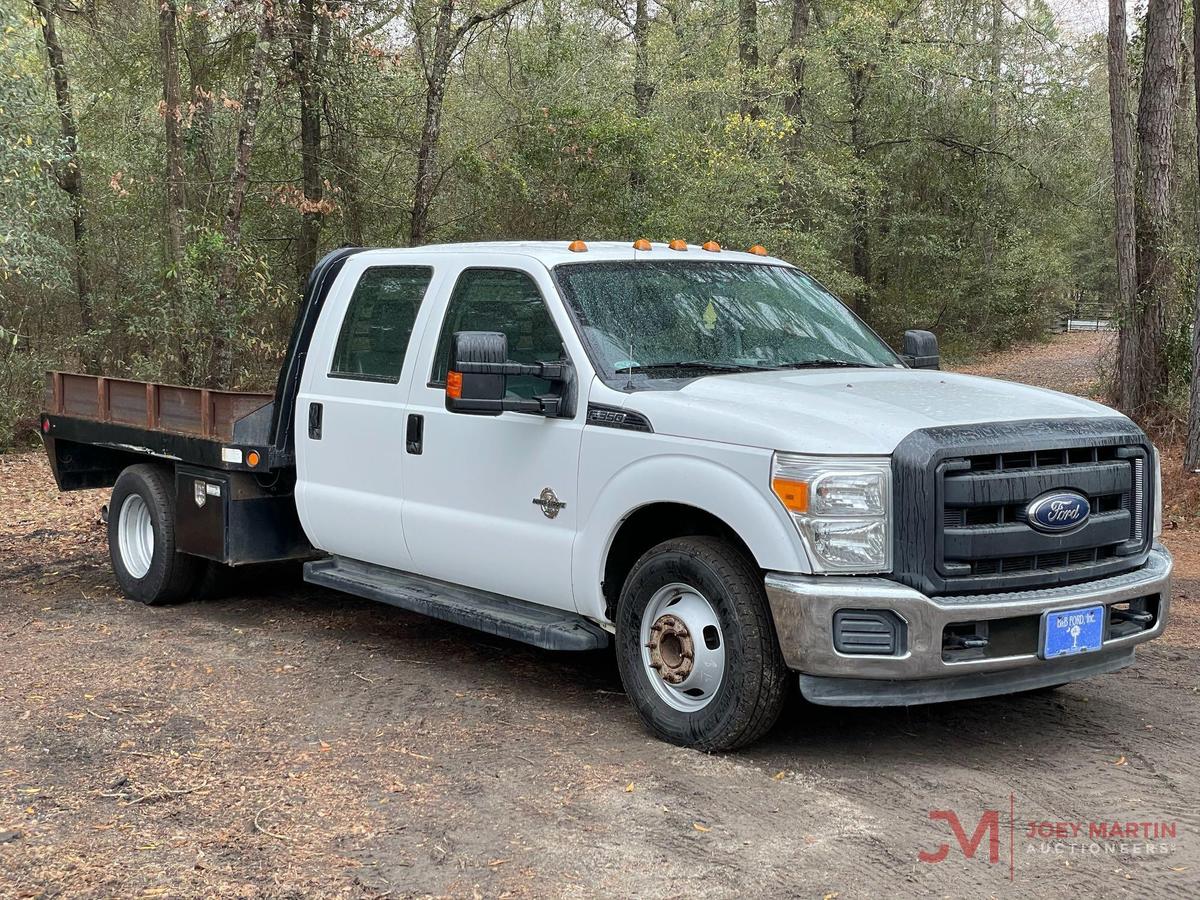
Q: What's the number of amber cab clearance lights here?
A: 5